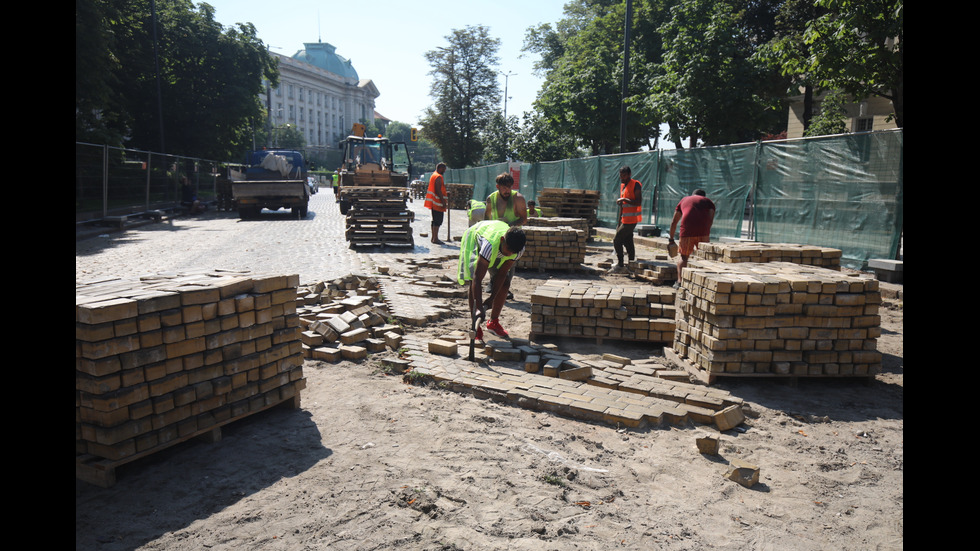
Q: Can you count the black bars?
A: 2